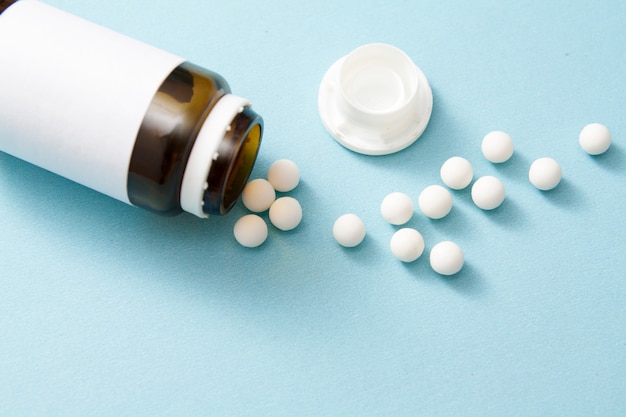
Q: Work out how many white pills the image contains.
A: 14